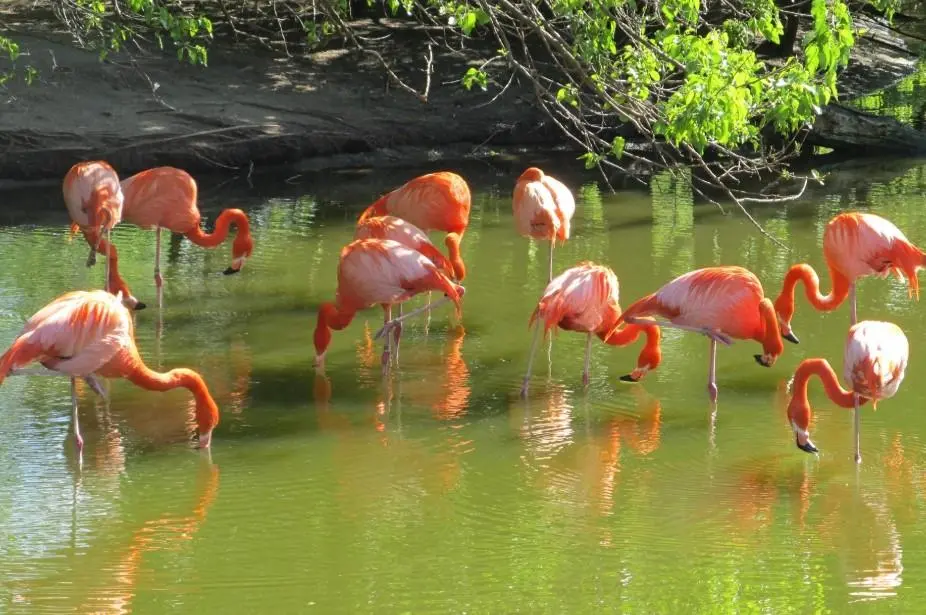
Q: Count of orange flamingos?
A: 11